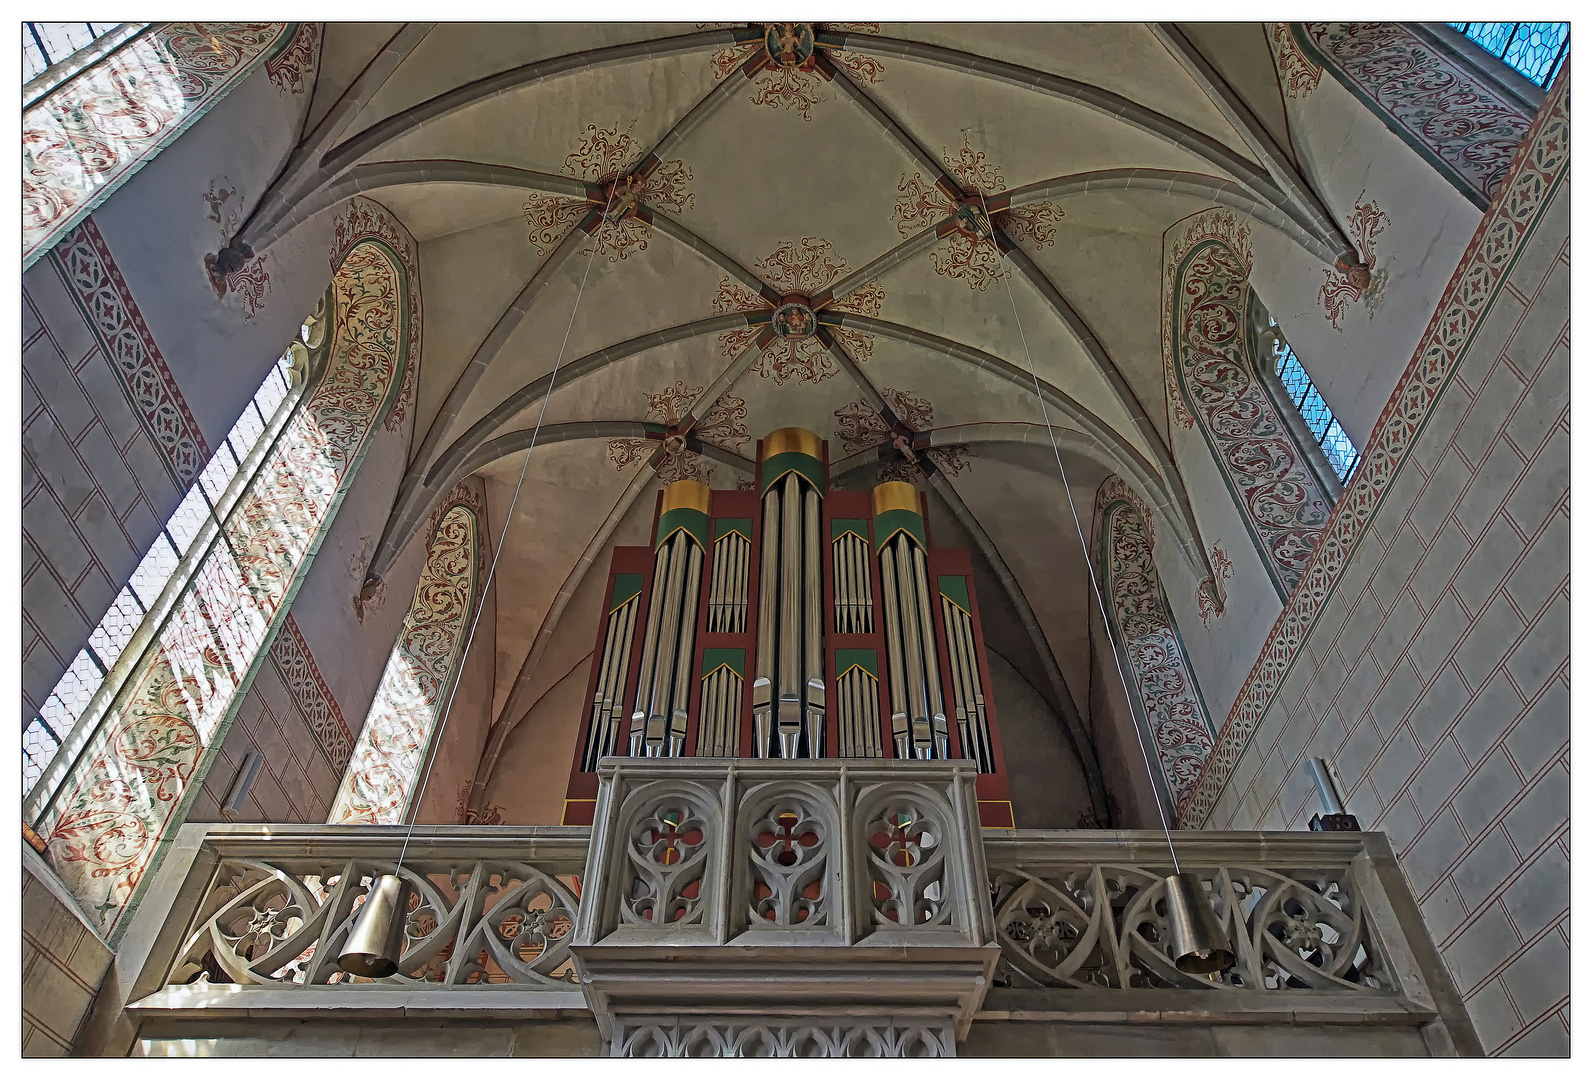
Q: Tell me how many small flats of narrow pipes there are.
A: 4